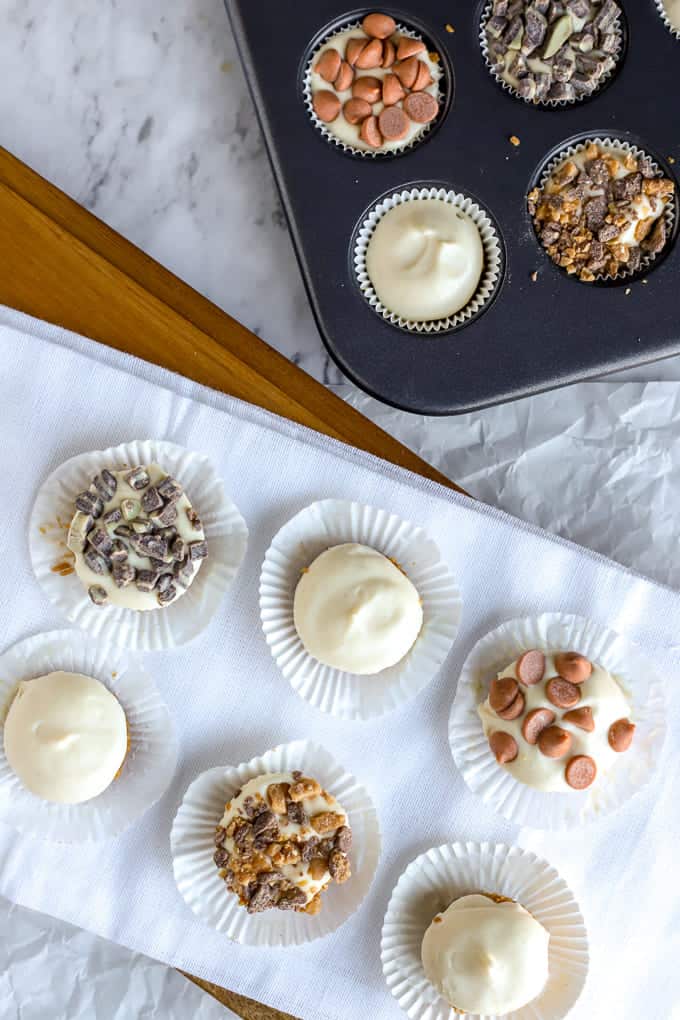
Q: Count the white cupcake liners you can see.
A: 11